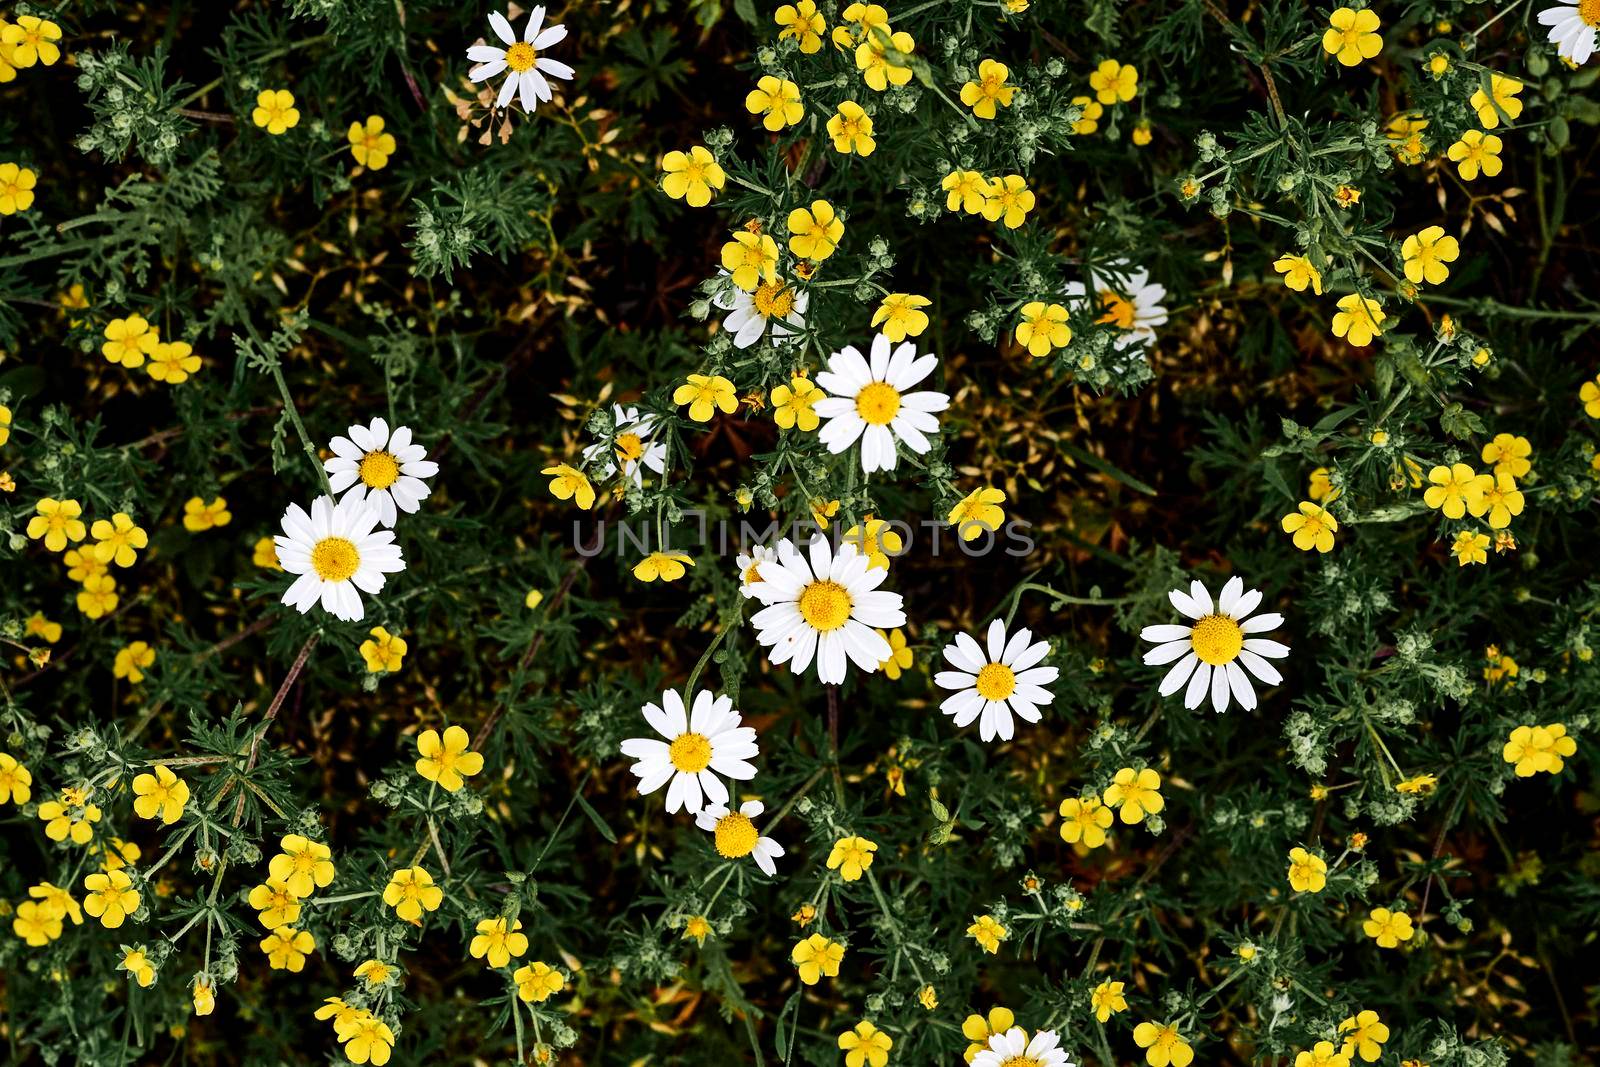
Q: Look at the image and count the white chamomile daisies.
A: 15